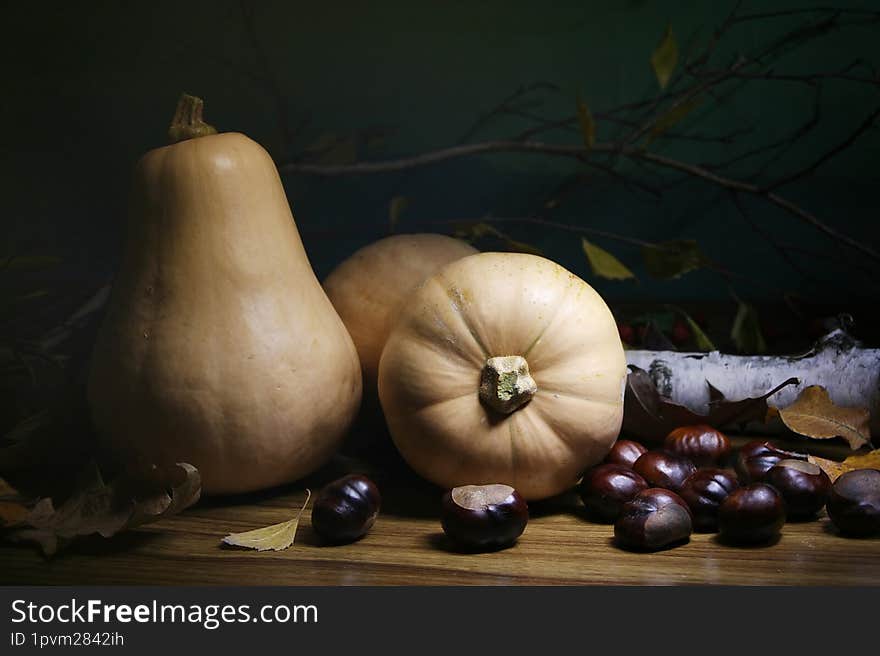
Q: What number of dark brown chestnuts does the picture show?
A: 12